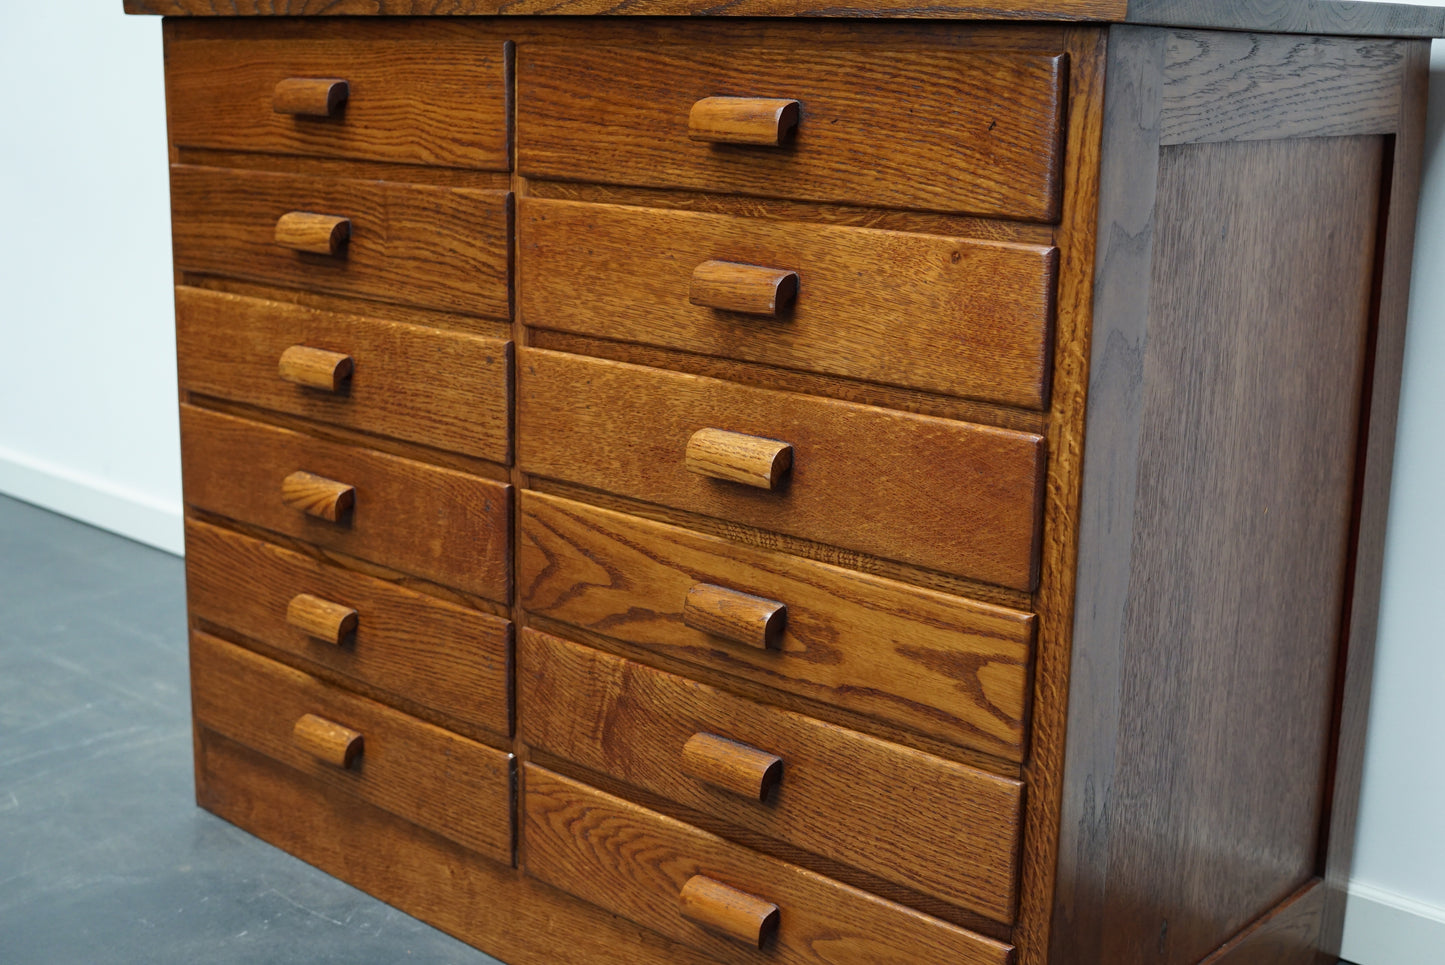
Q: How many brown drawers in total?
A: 12